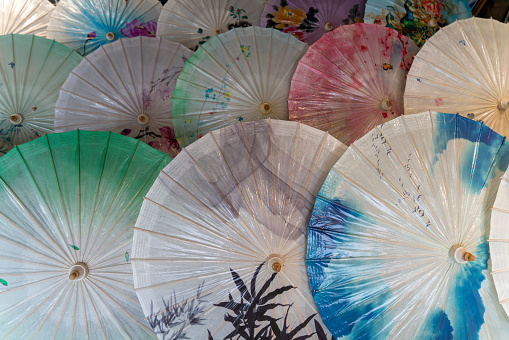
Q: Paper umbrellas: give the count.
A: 14